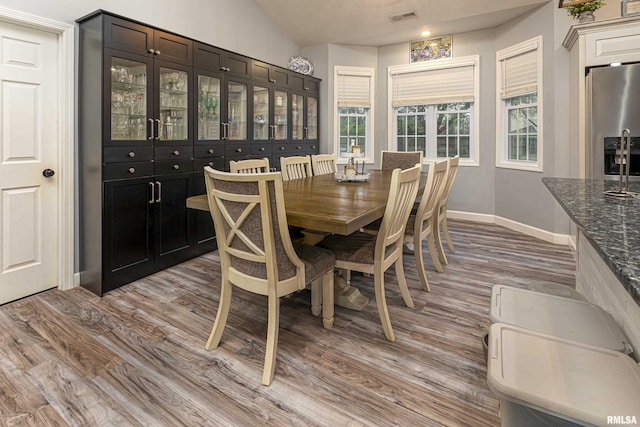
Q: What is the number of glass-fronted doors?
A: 8